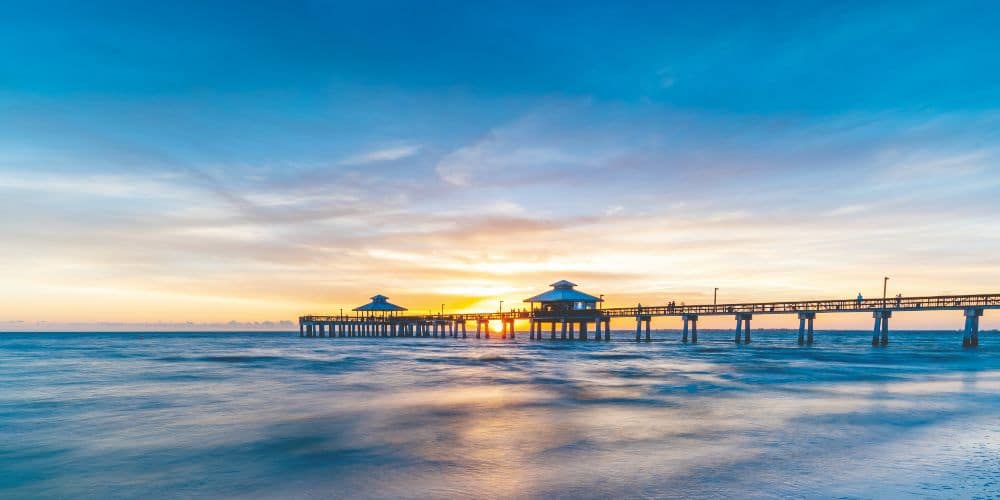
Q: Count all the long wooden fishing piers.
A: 1